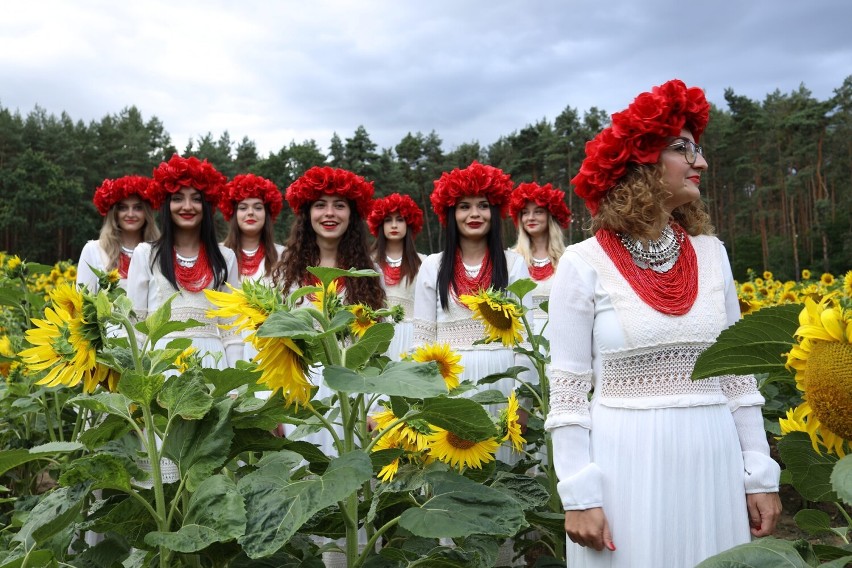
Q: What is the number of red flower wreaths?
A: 8